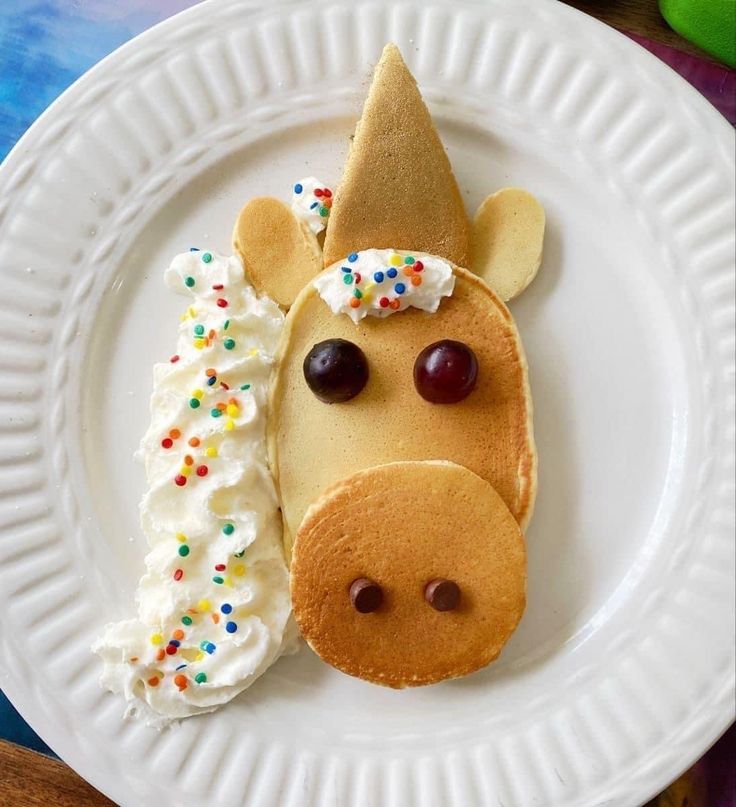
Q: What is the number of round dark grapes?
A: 2